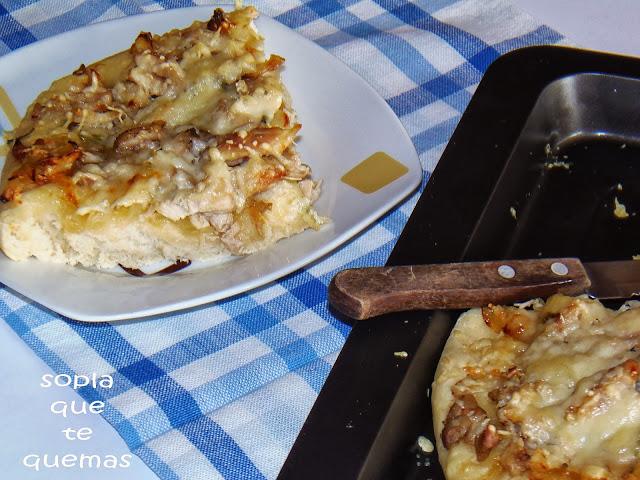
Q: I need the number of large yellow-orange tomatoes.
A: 0